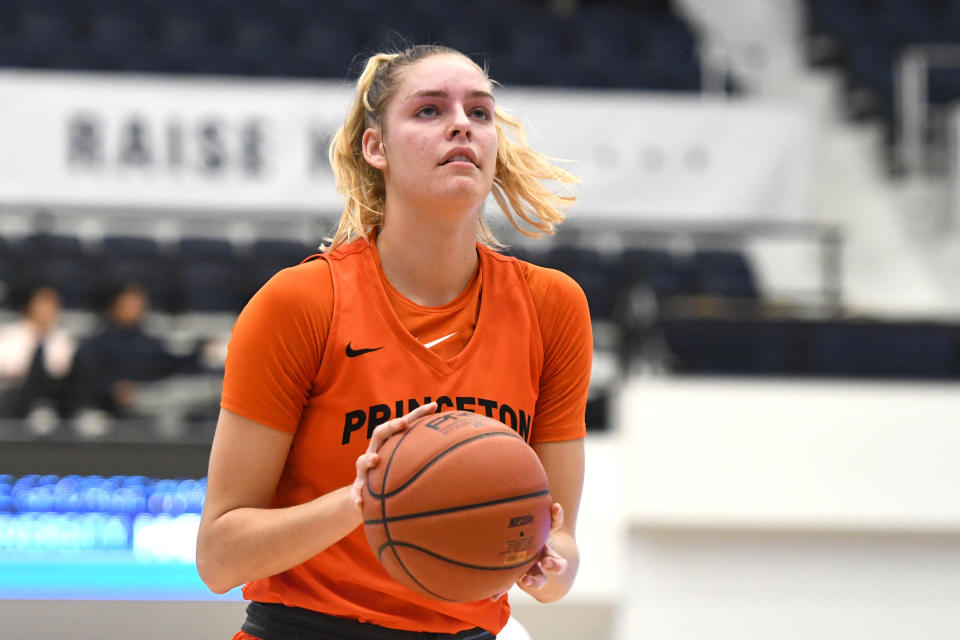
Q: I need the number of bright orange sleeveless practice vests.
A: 1